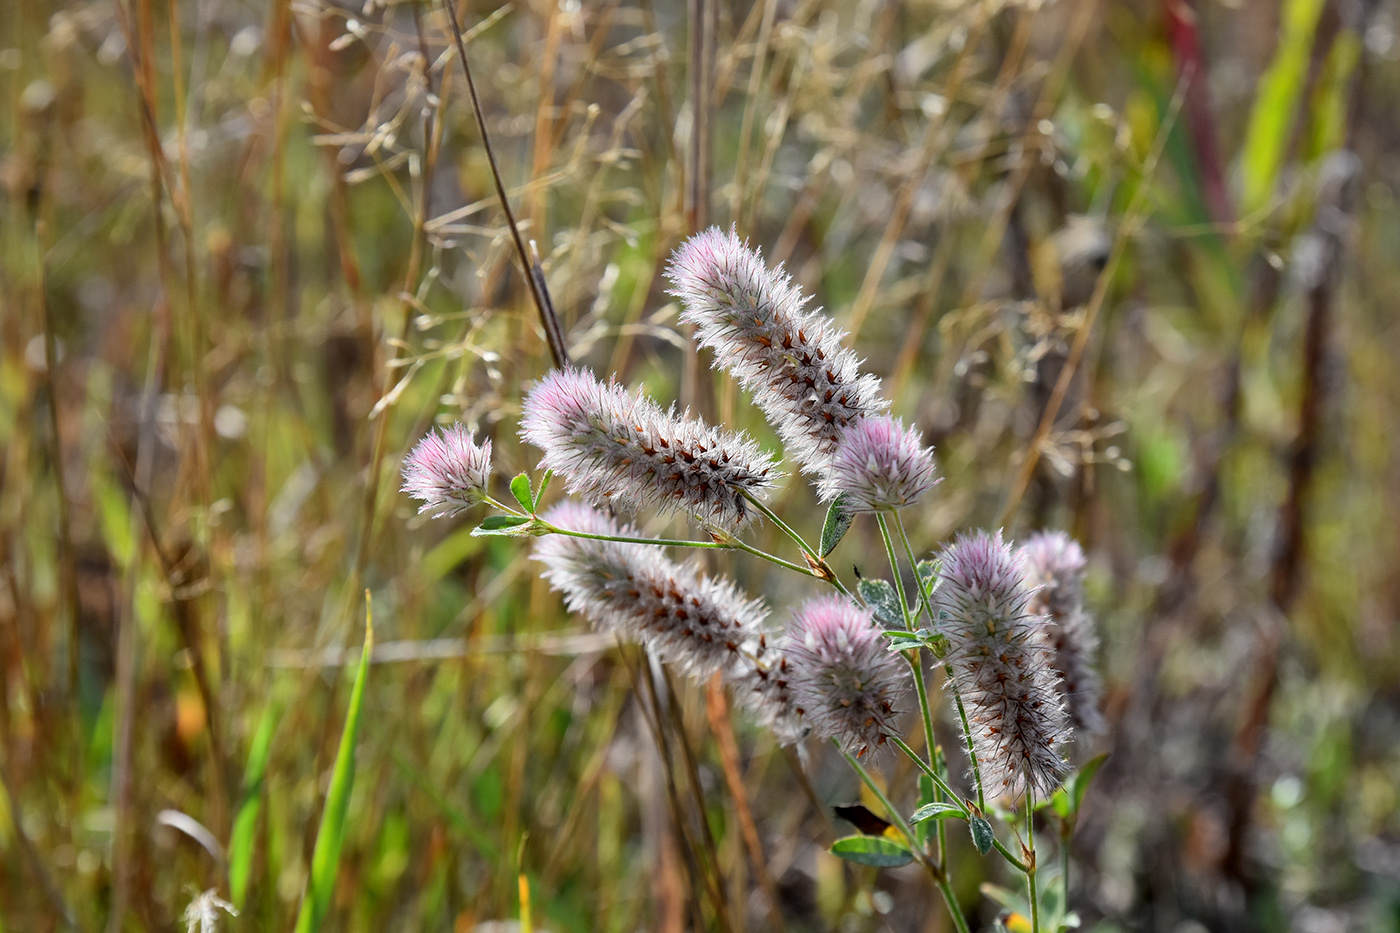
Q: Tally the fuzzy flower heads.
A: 8